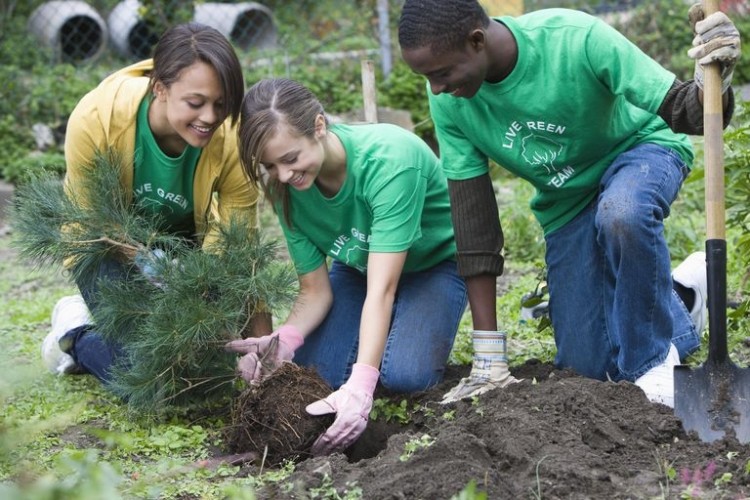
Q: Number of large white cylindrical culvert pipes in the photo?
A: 3